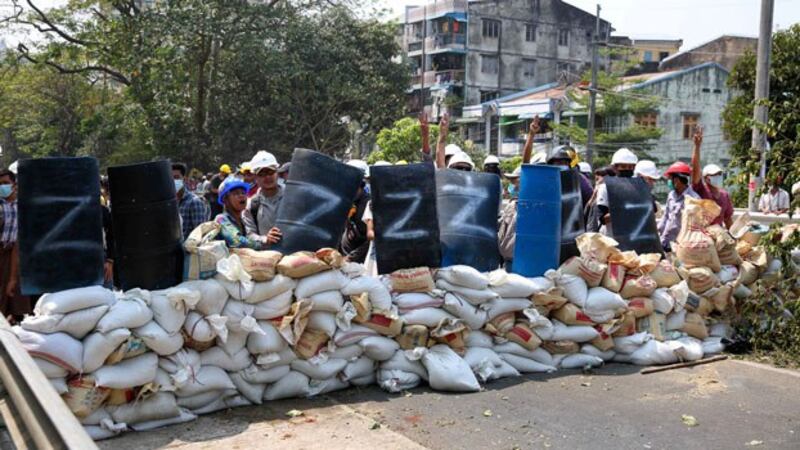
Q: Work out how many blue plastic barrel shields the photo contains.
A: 1